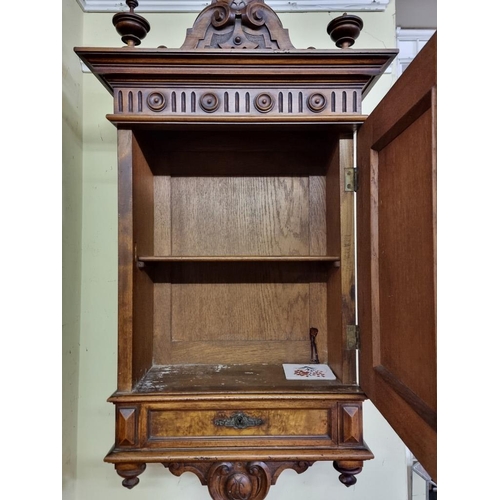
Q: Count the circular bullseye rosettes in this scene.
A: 4